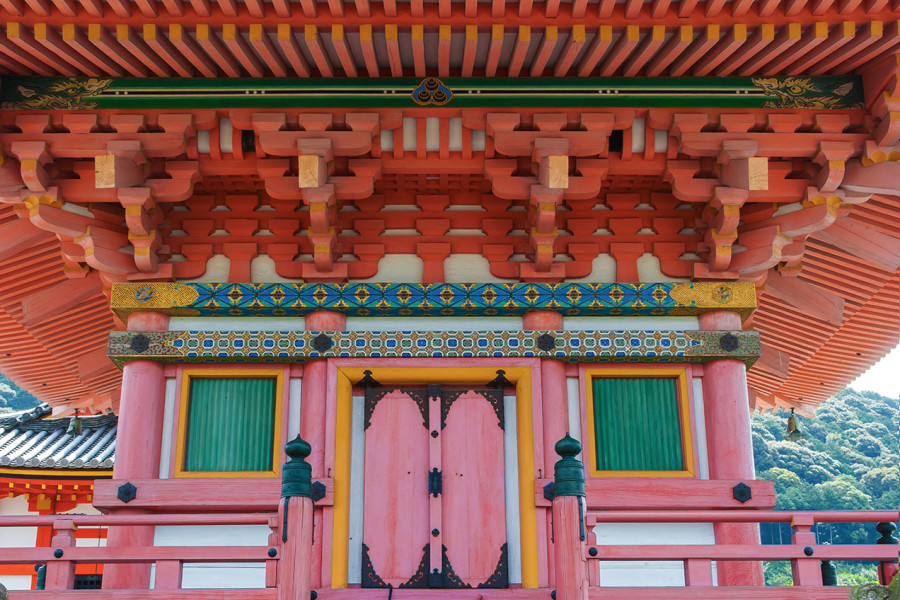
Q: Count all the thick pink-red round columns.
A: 4